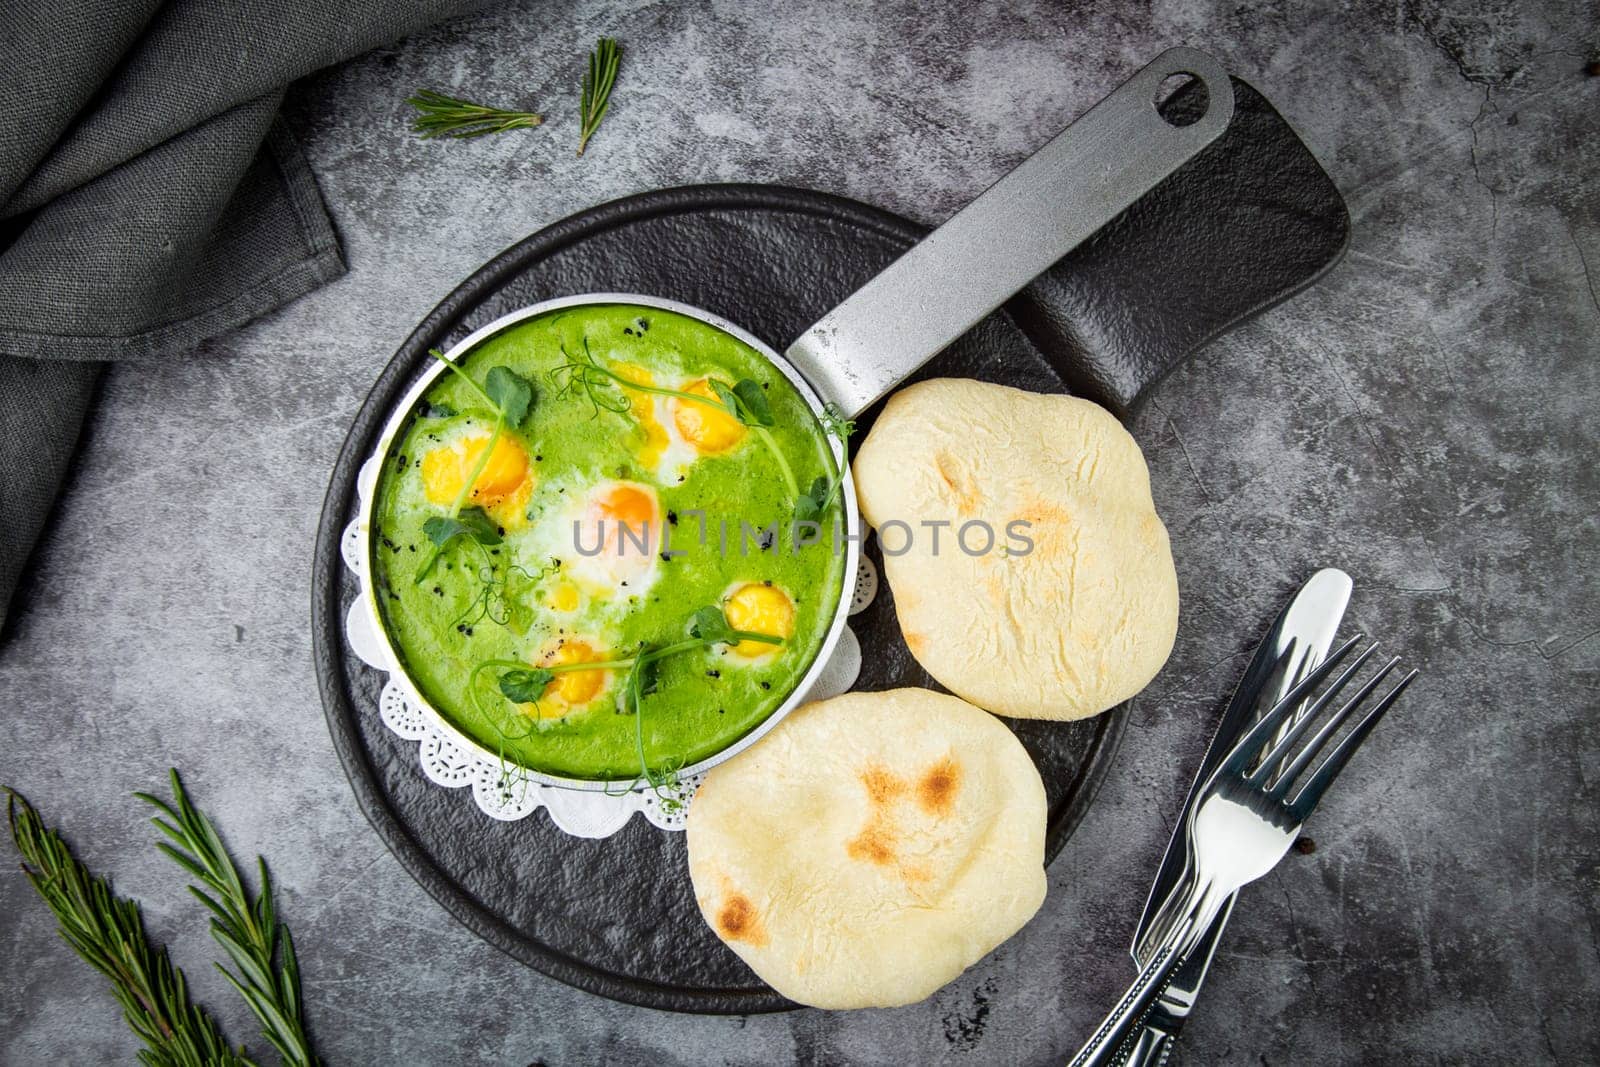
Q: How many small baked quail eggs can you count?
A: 5